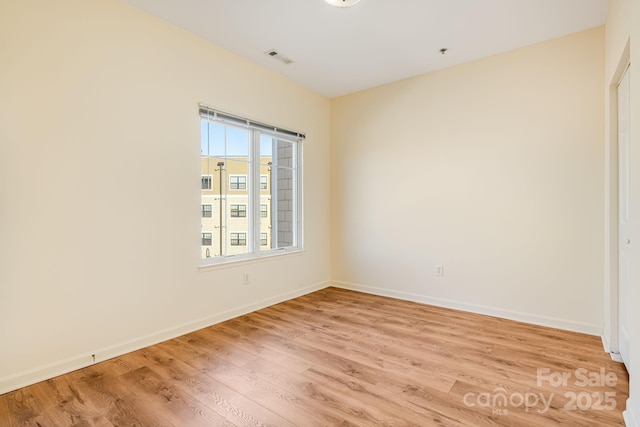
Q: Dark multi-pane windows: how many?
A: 9